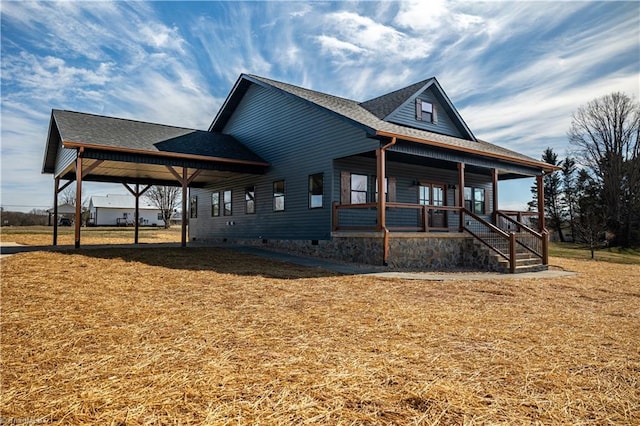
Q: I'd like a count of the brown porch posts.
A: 4